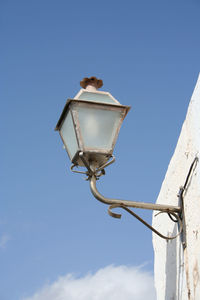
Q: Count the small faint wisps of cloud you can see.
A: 1